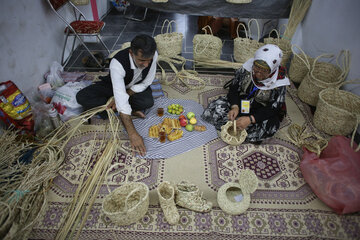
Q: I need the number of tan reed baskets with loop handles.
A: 8